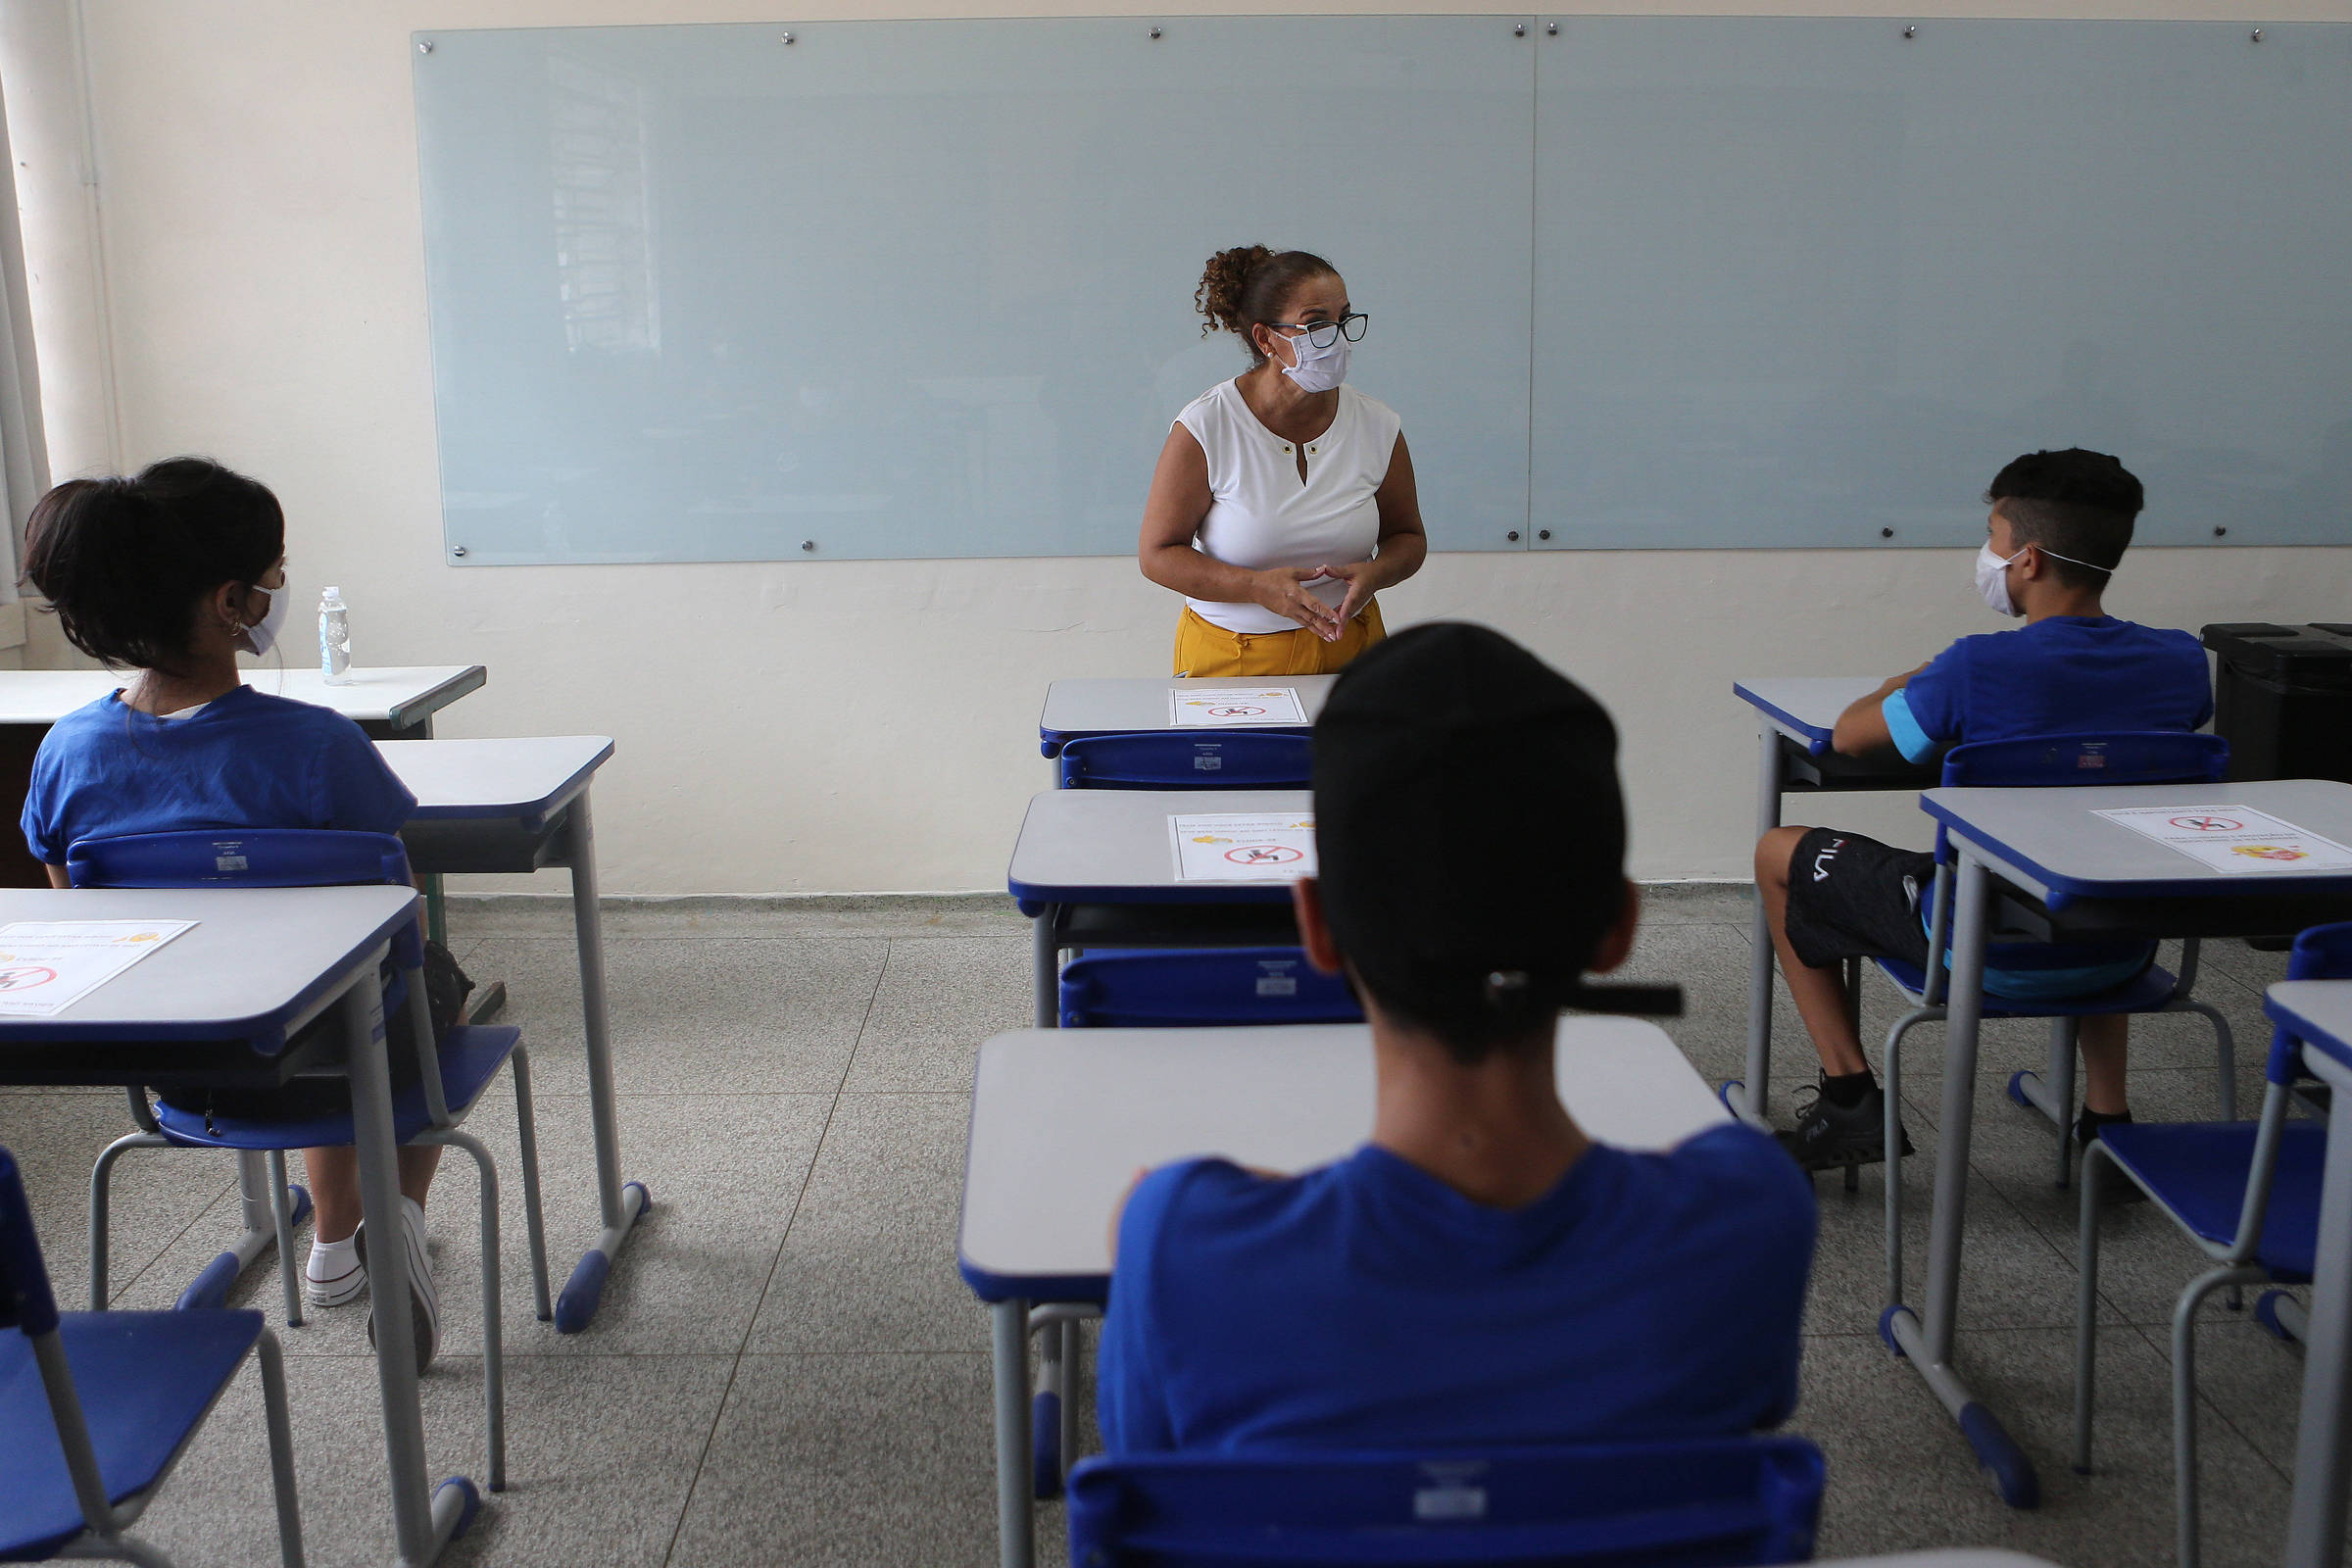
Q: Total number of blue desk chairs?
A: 7